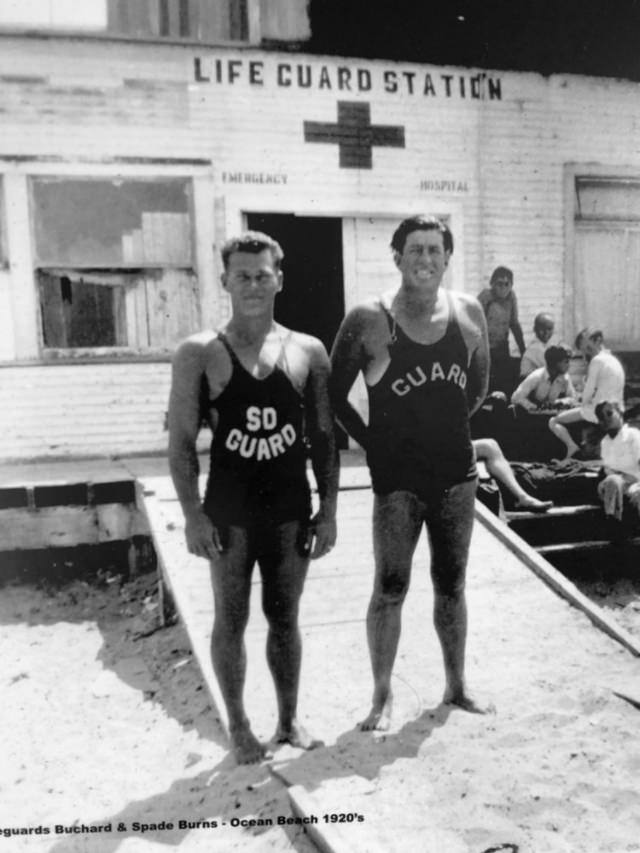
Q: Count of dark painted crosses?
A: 1